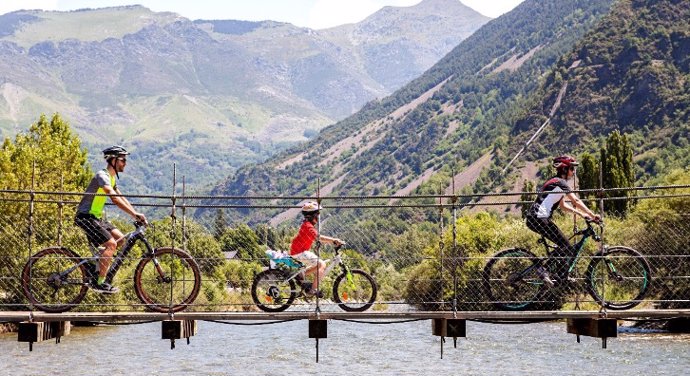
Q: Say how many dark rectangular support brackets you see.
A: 5